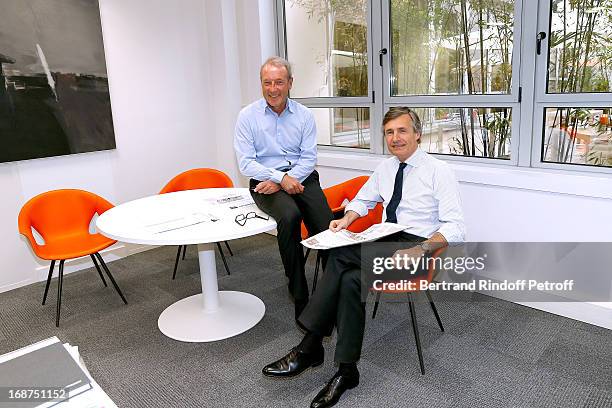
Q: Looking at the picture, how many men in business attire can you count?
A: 2